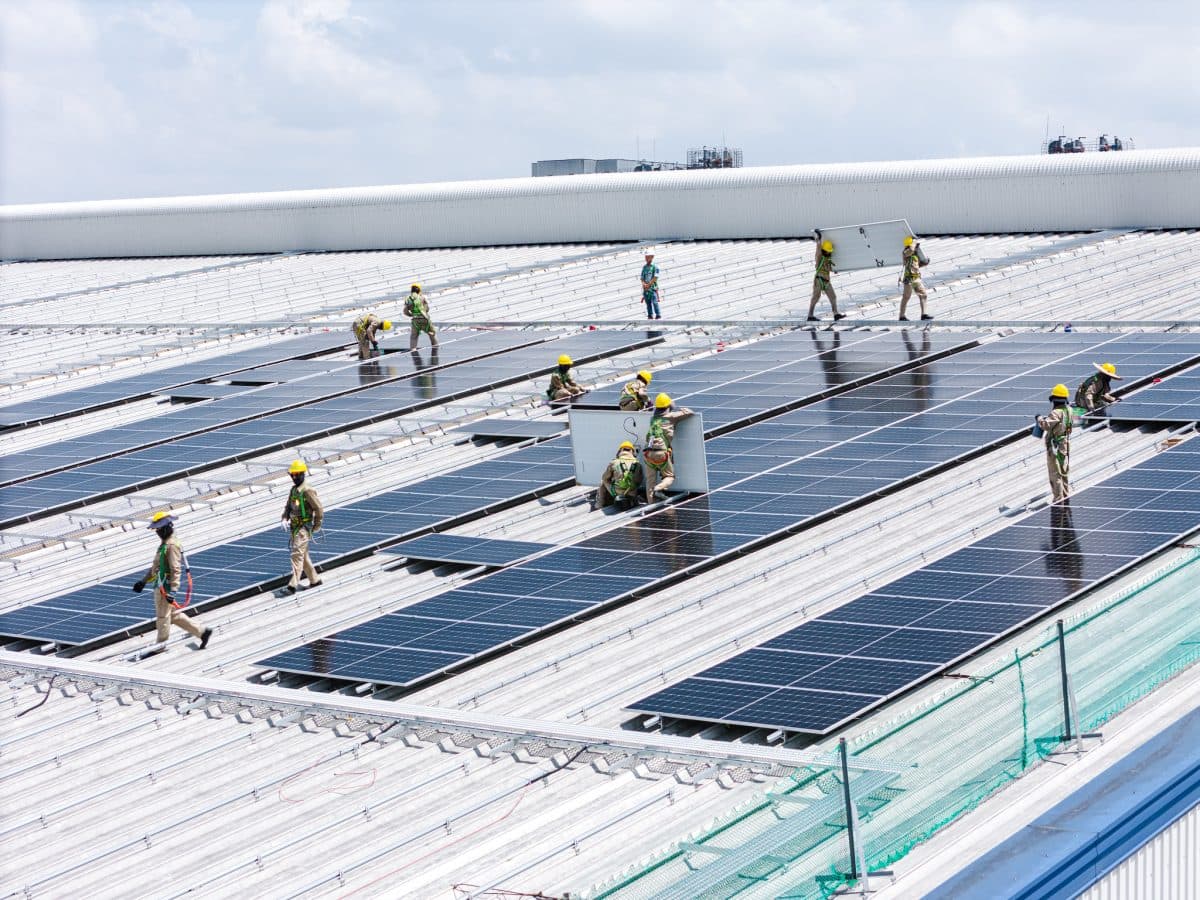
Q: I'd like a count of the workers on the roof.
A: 13